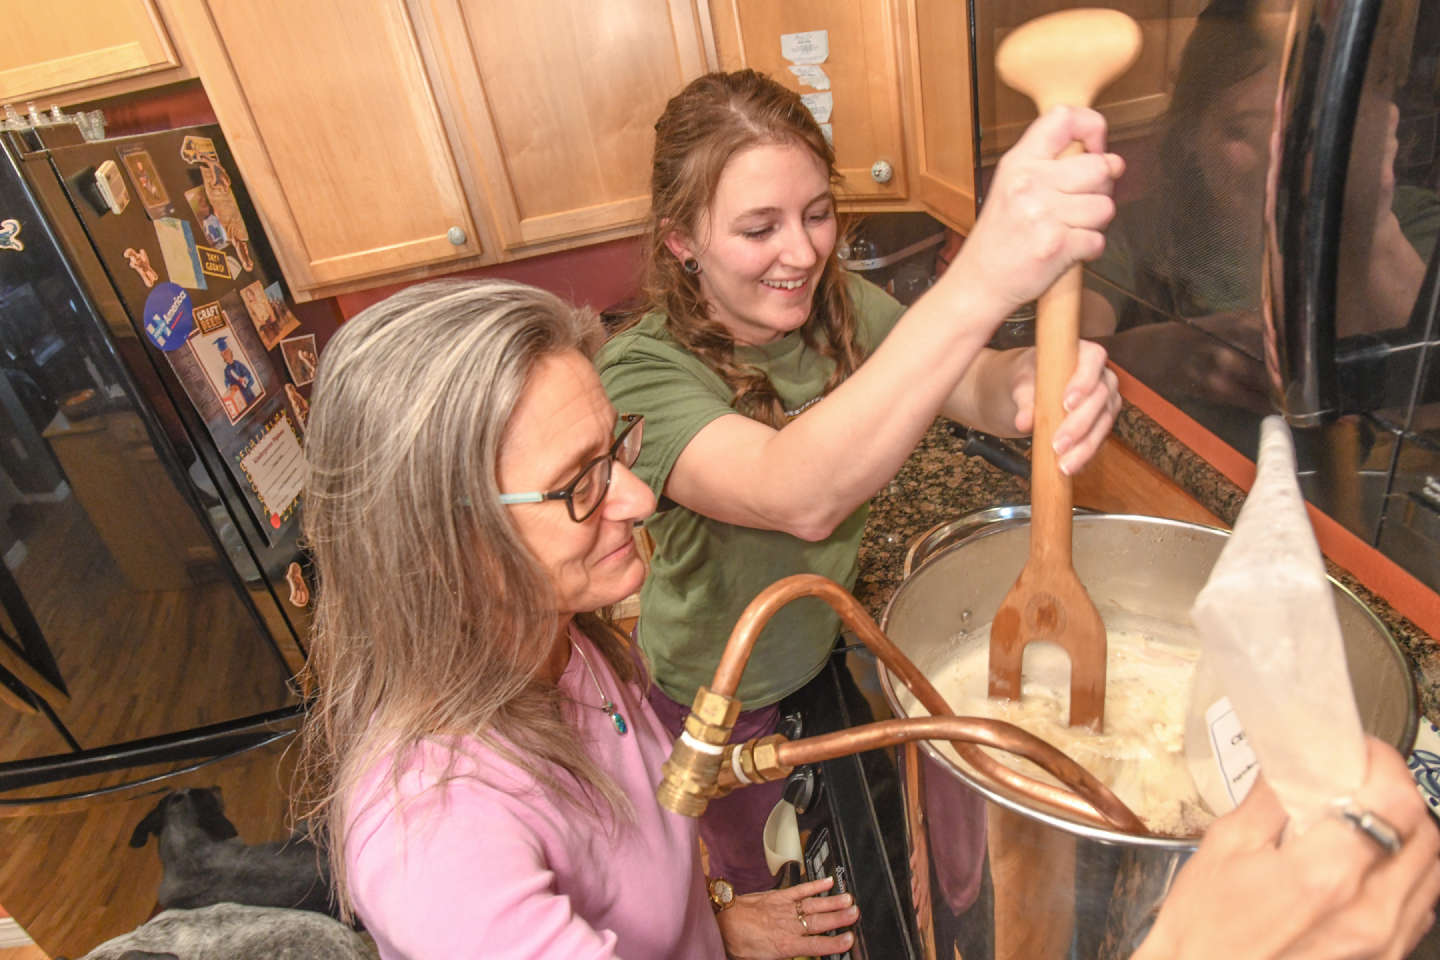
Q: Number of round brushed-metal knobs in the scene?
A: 2